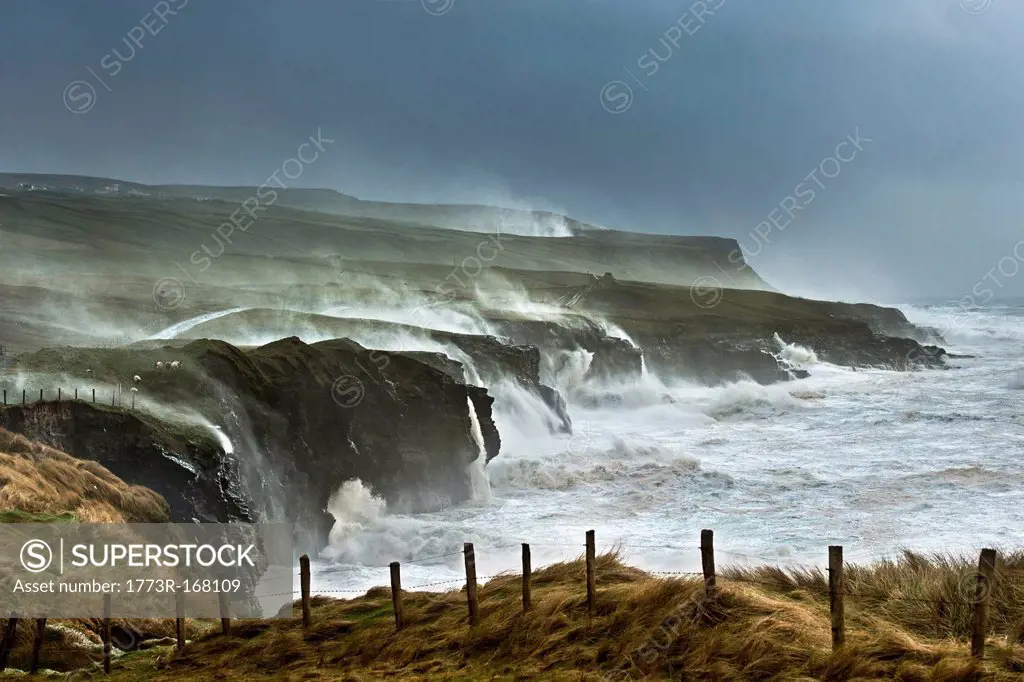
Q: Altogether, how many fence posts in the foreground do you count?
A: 13